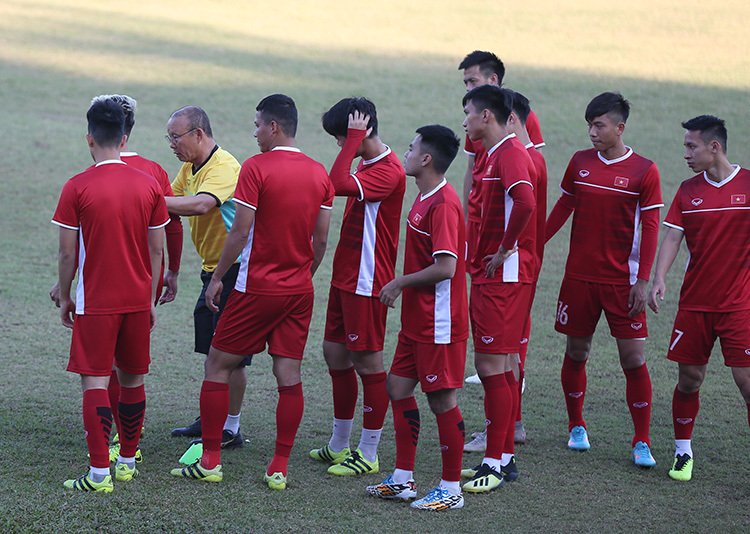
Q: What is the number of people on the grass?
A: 11